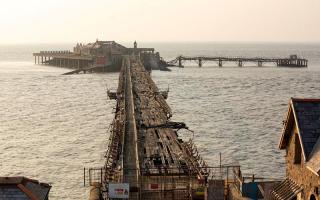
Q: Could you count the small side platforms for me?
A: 2